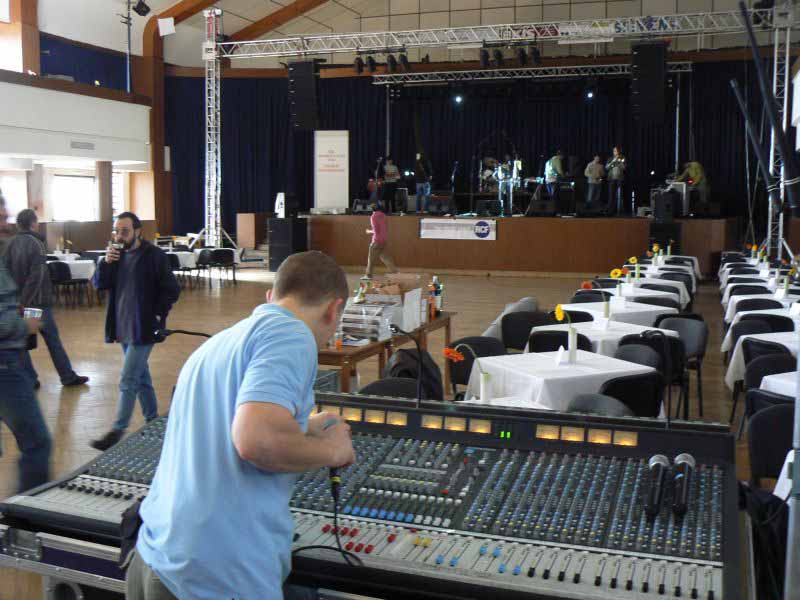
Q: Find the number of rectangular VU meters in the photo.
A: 12